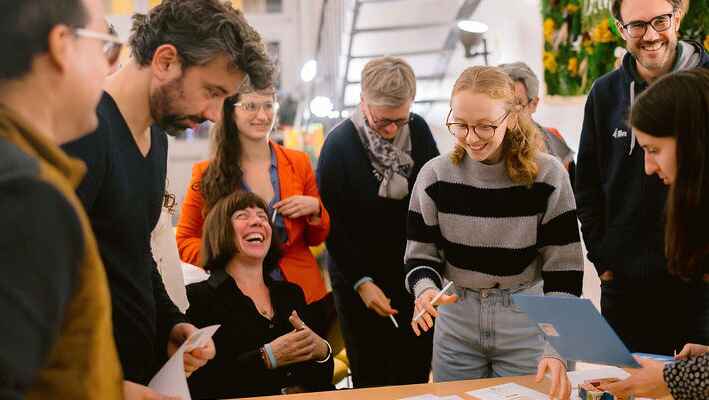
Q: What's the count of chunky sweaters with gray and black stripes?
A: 1